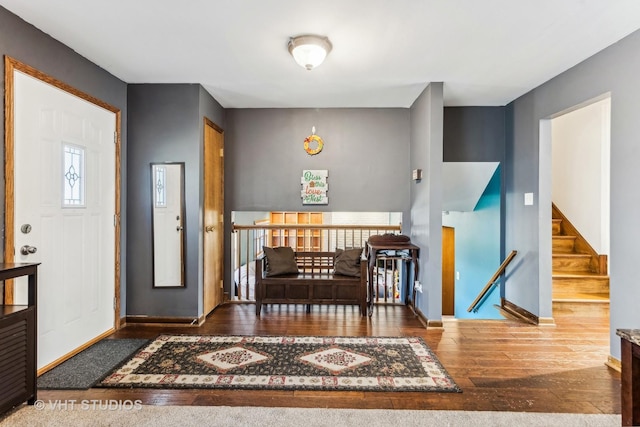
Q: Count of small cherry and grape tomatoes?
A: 0